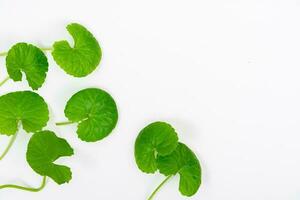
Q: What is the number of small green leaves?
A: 7